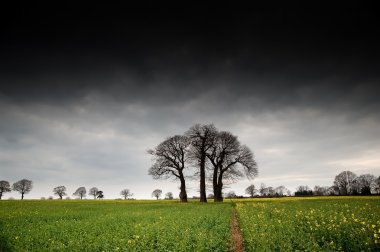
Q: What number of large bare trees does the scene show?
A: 3